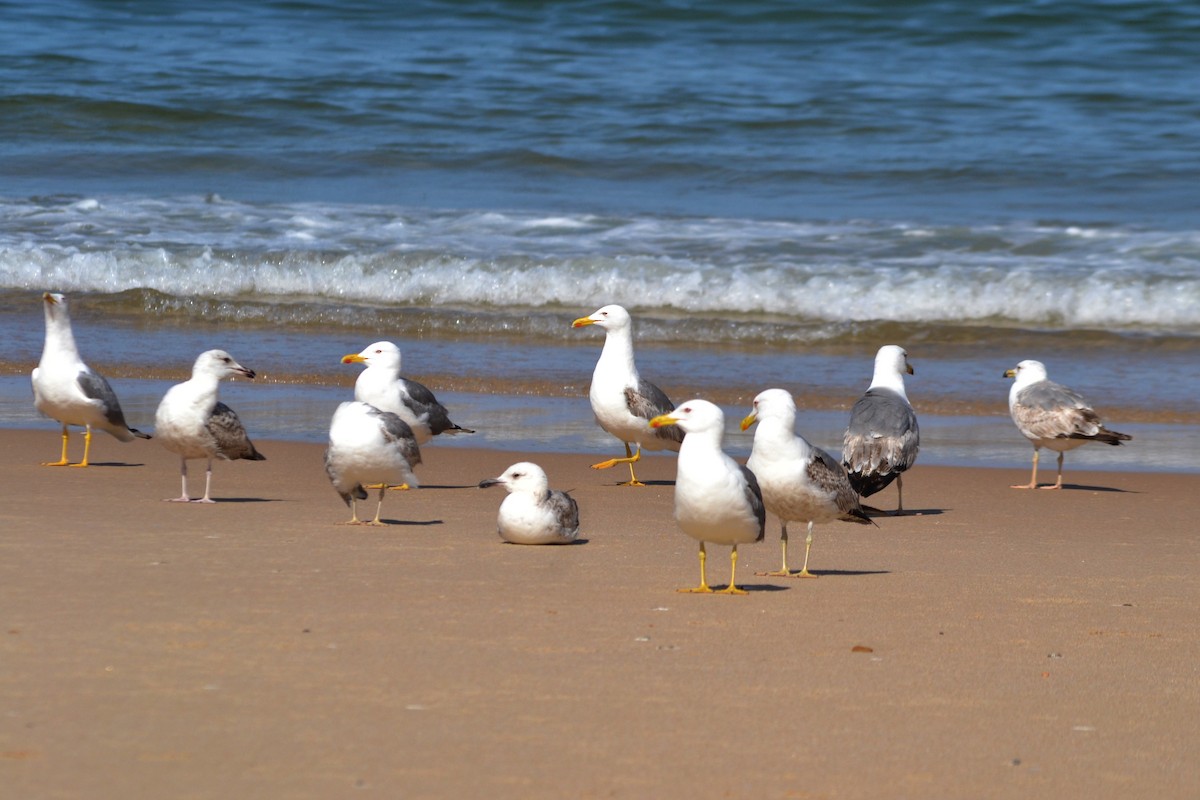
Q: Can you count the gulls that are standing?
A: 9